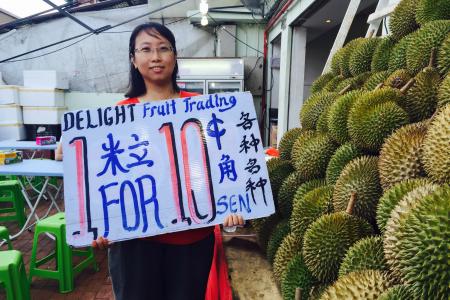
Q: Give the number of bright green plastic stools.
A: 4